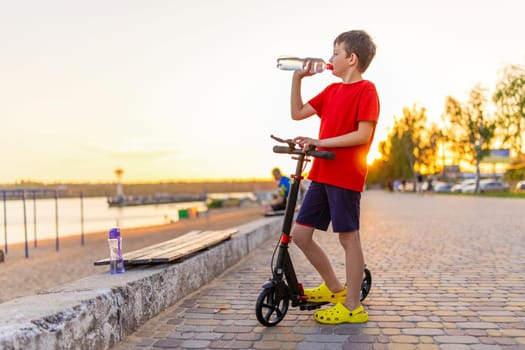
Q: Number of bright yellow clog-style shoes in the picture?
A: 2